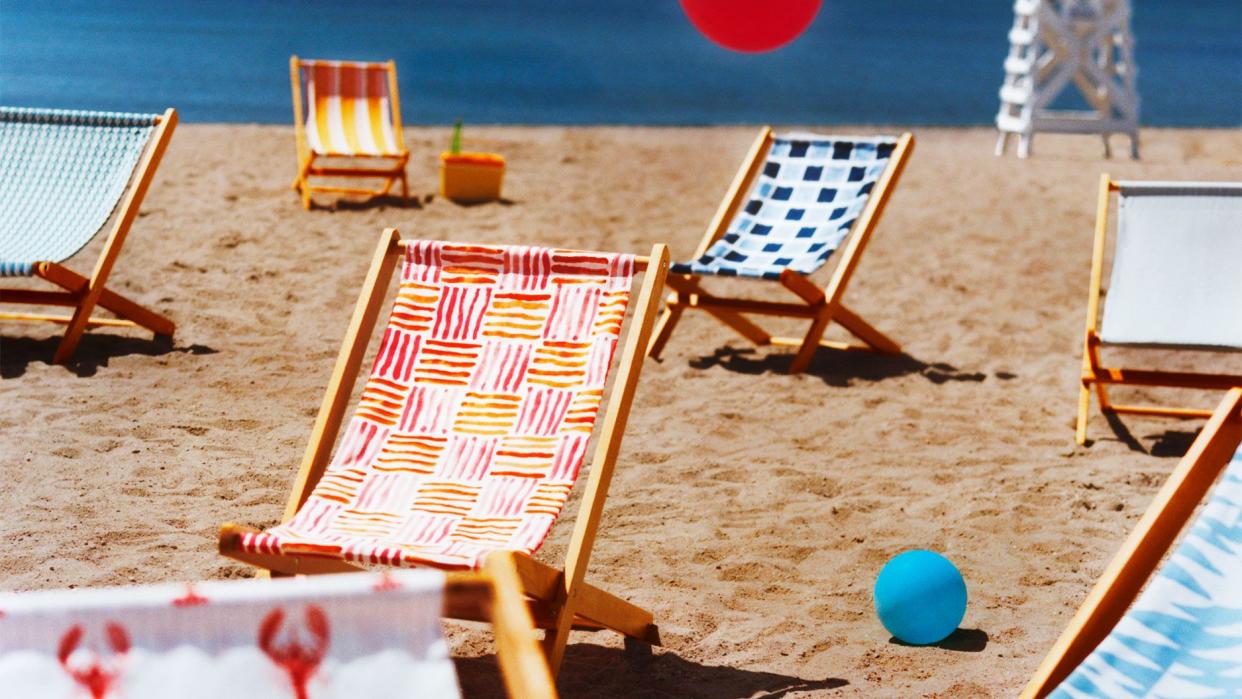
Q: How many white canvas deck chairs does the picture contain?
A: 1